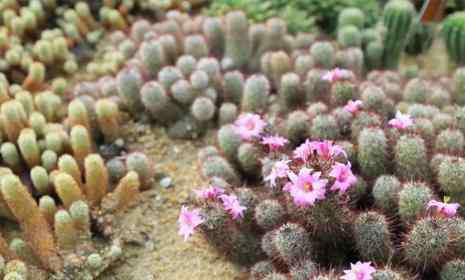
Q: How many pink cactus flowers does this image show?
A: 15